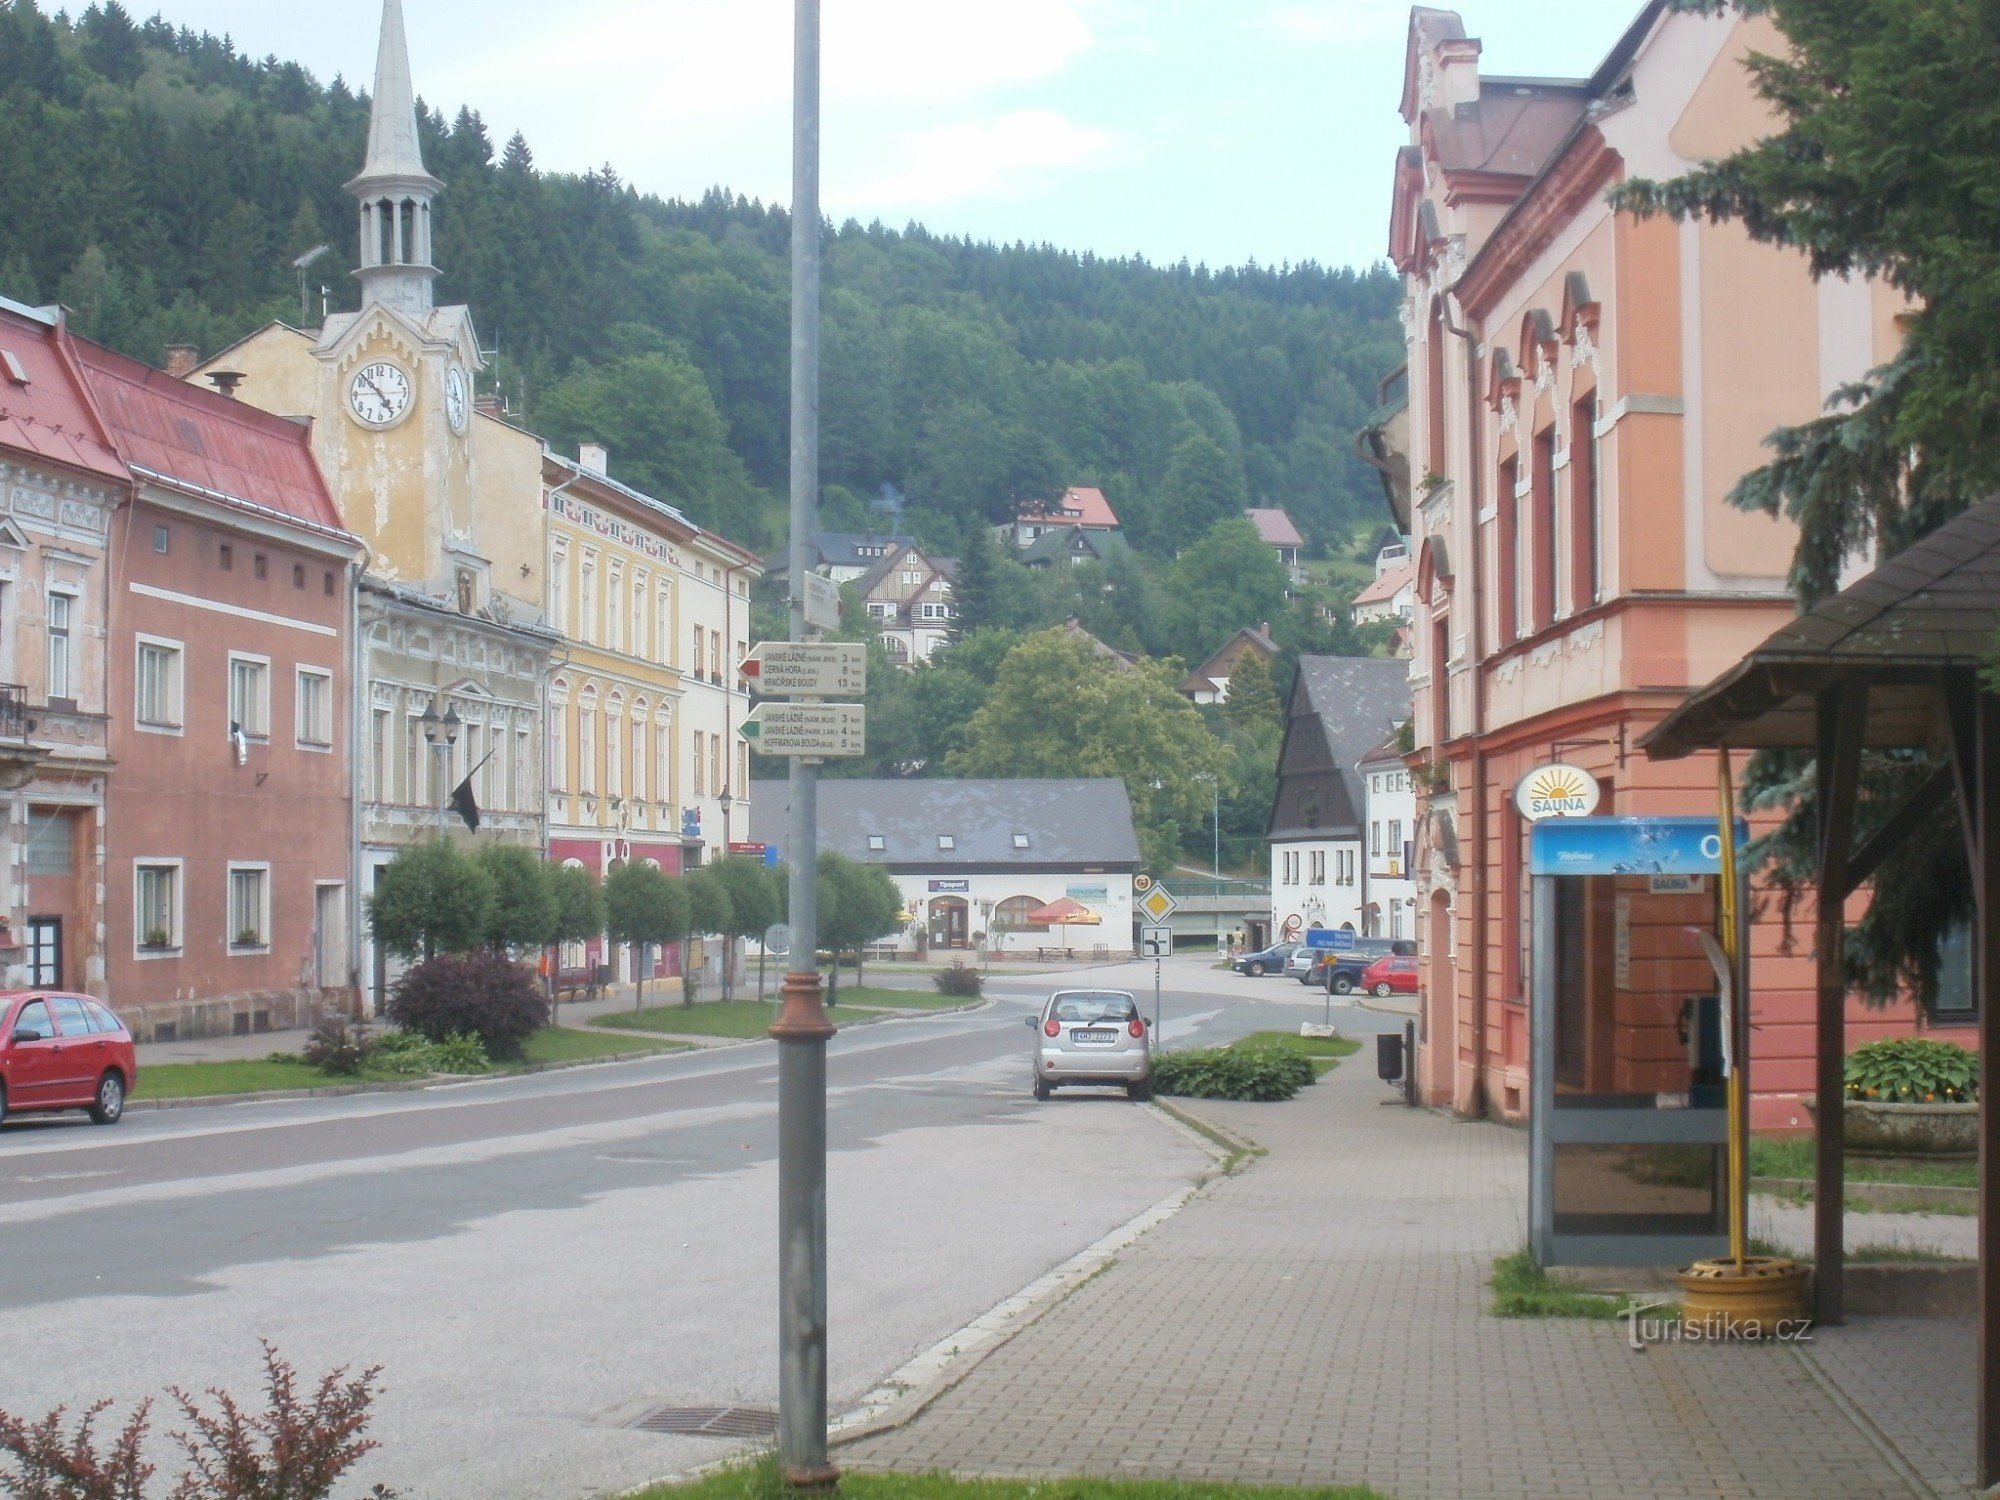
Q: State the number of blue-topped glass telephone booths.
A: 1